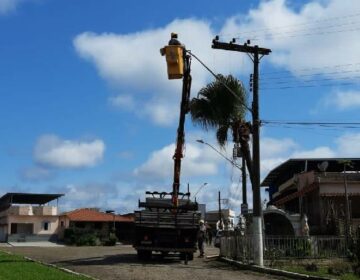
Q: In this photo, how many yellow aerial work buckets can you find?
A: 1